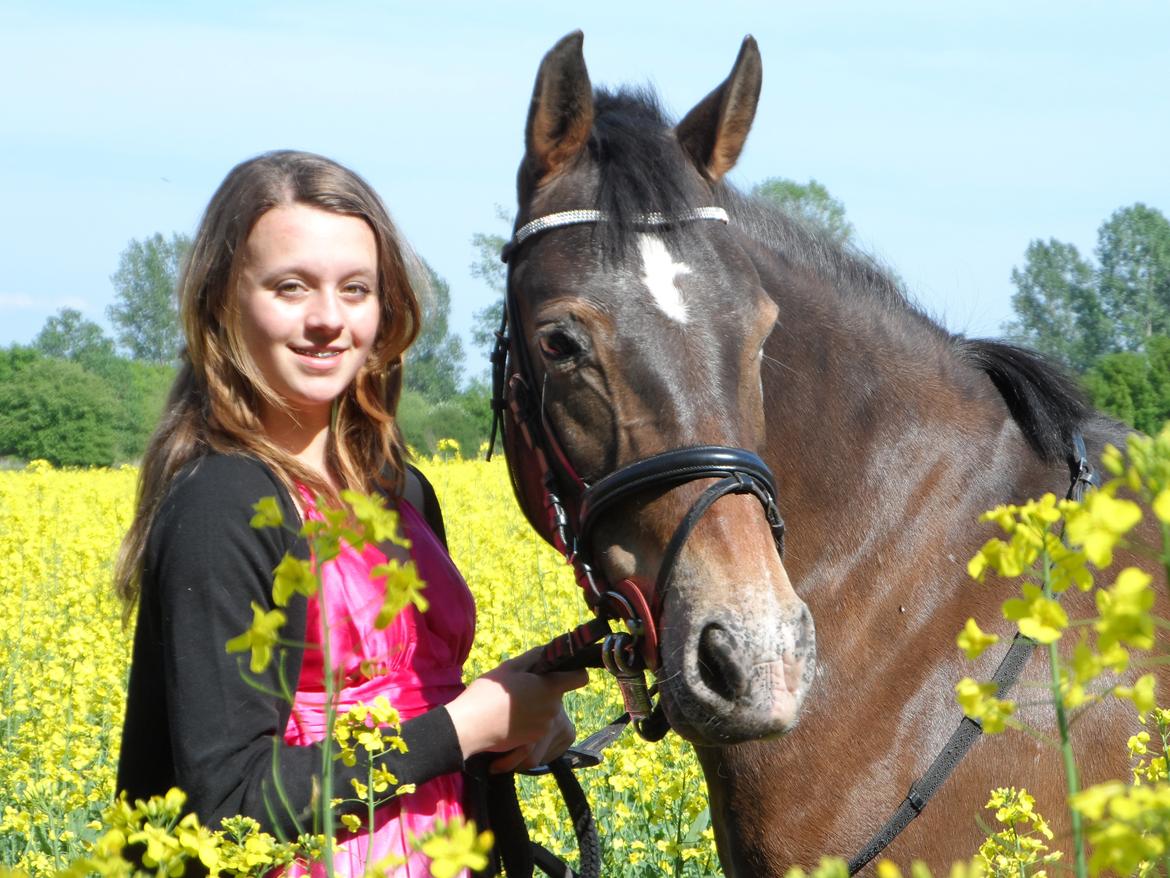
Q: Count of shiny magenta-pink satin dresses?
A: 1